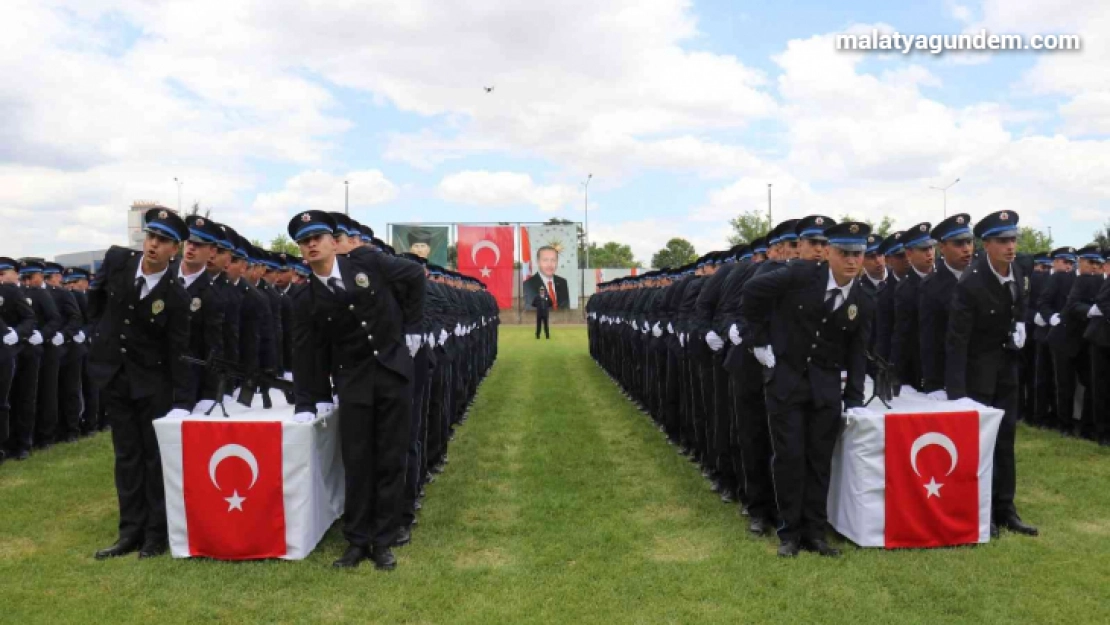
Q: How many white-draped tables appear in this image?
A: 2